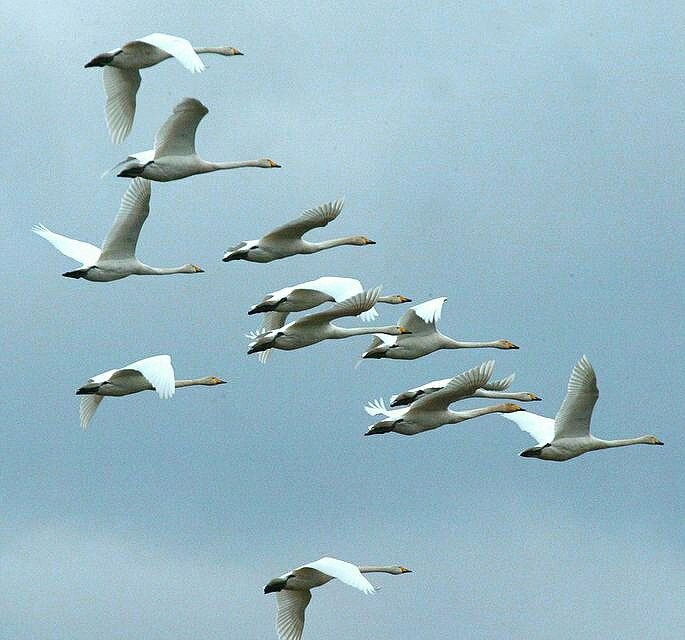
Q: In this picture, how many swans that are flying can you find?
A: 12